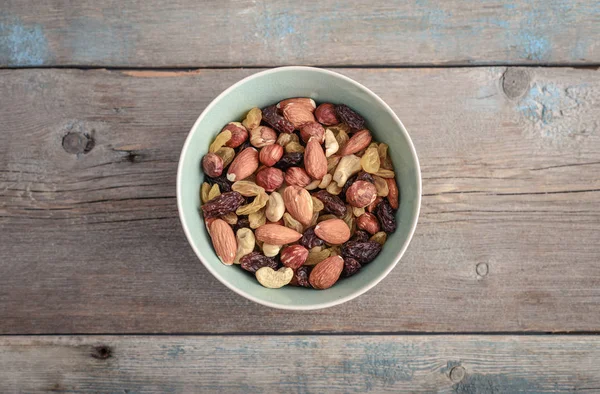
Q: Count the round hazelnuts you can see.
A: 11